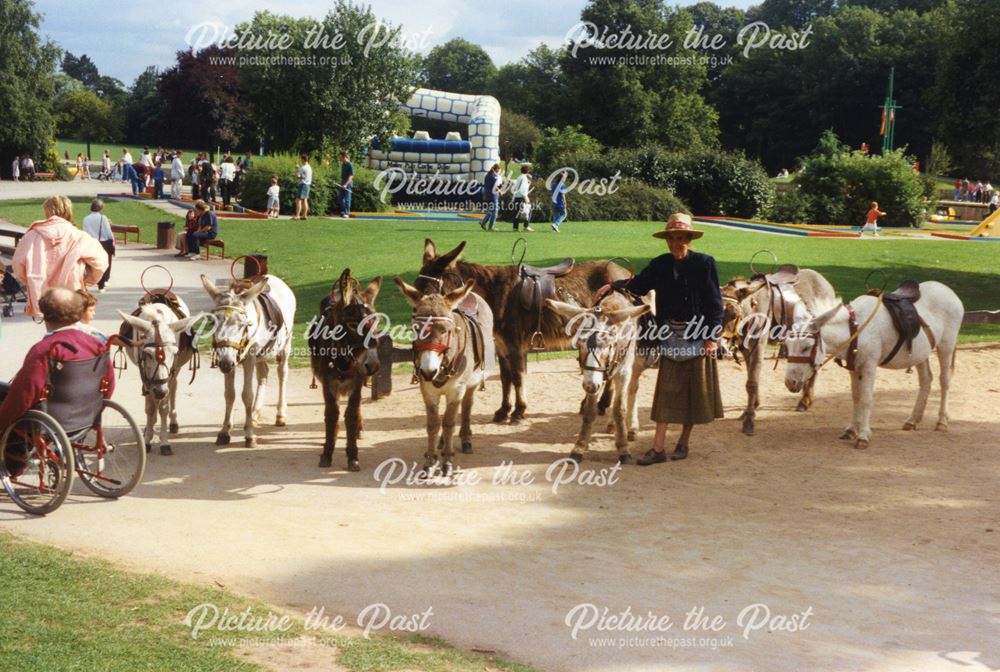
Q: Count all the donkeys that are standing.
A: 8